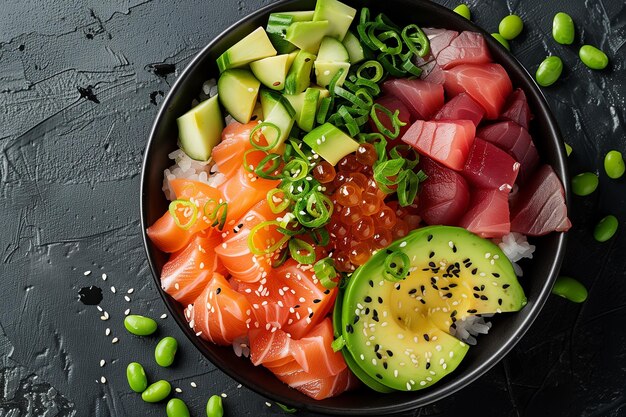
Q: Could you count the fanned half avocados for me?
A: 1